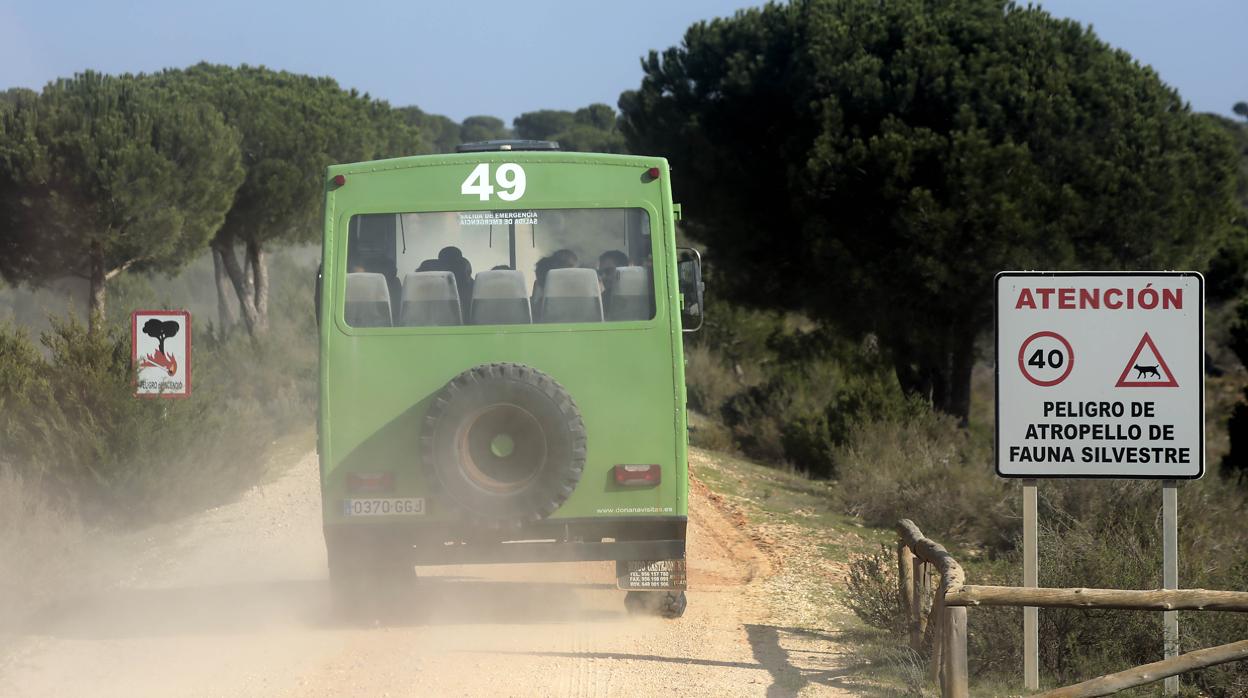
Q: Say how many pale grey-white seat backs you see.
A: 5